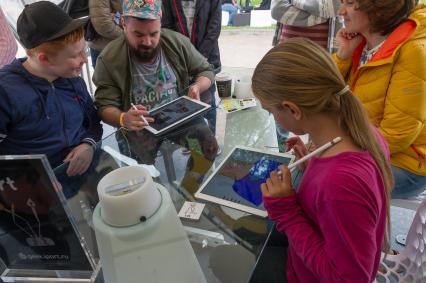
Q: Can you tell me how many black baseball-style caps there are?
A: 1